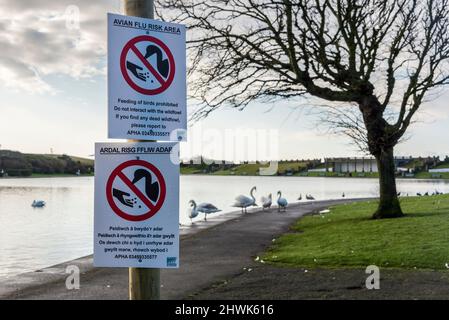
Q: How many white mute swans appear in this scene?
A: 6